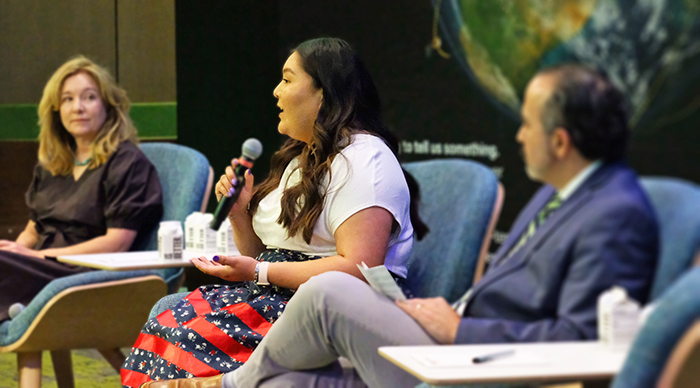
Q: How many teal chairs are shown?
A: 4